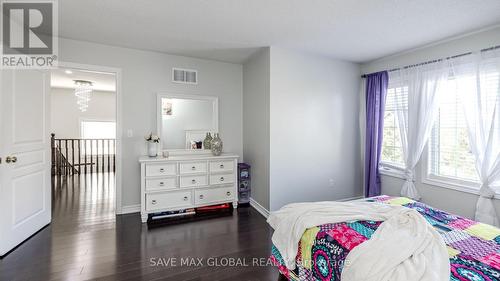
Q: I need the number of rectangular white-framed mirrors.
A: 1